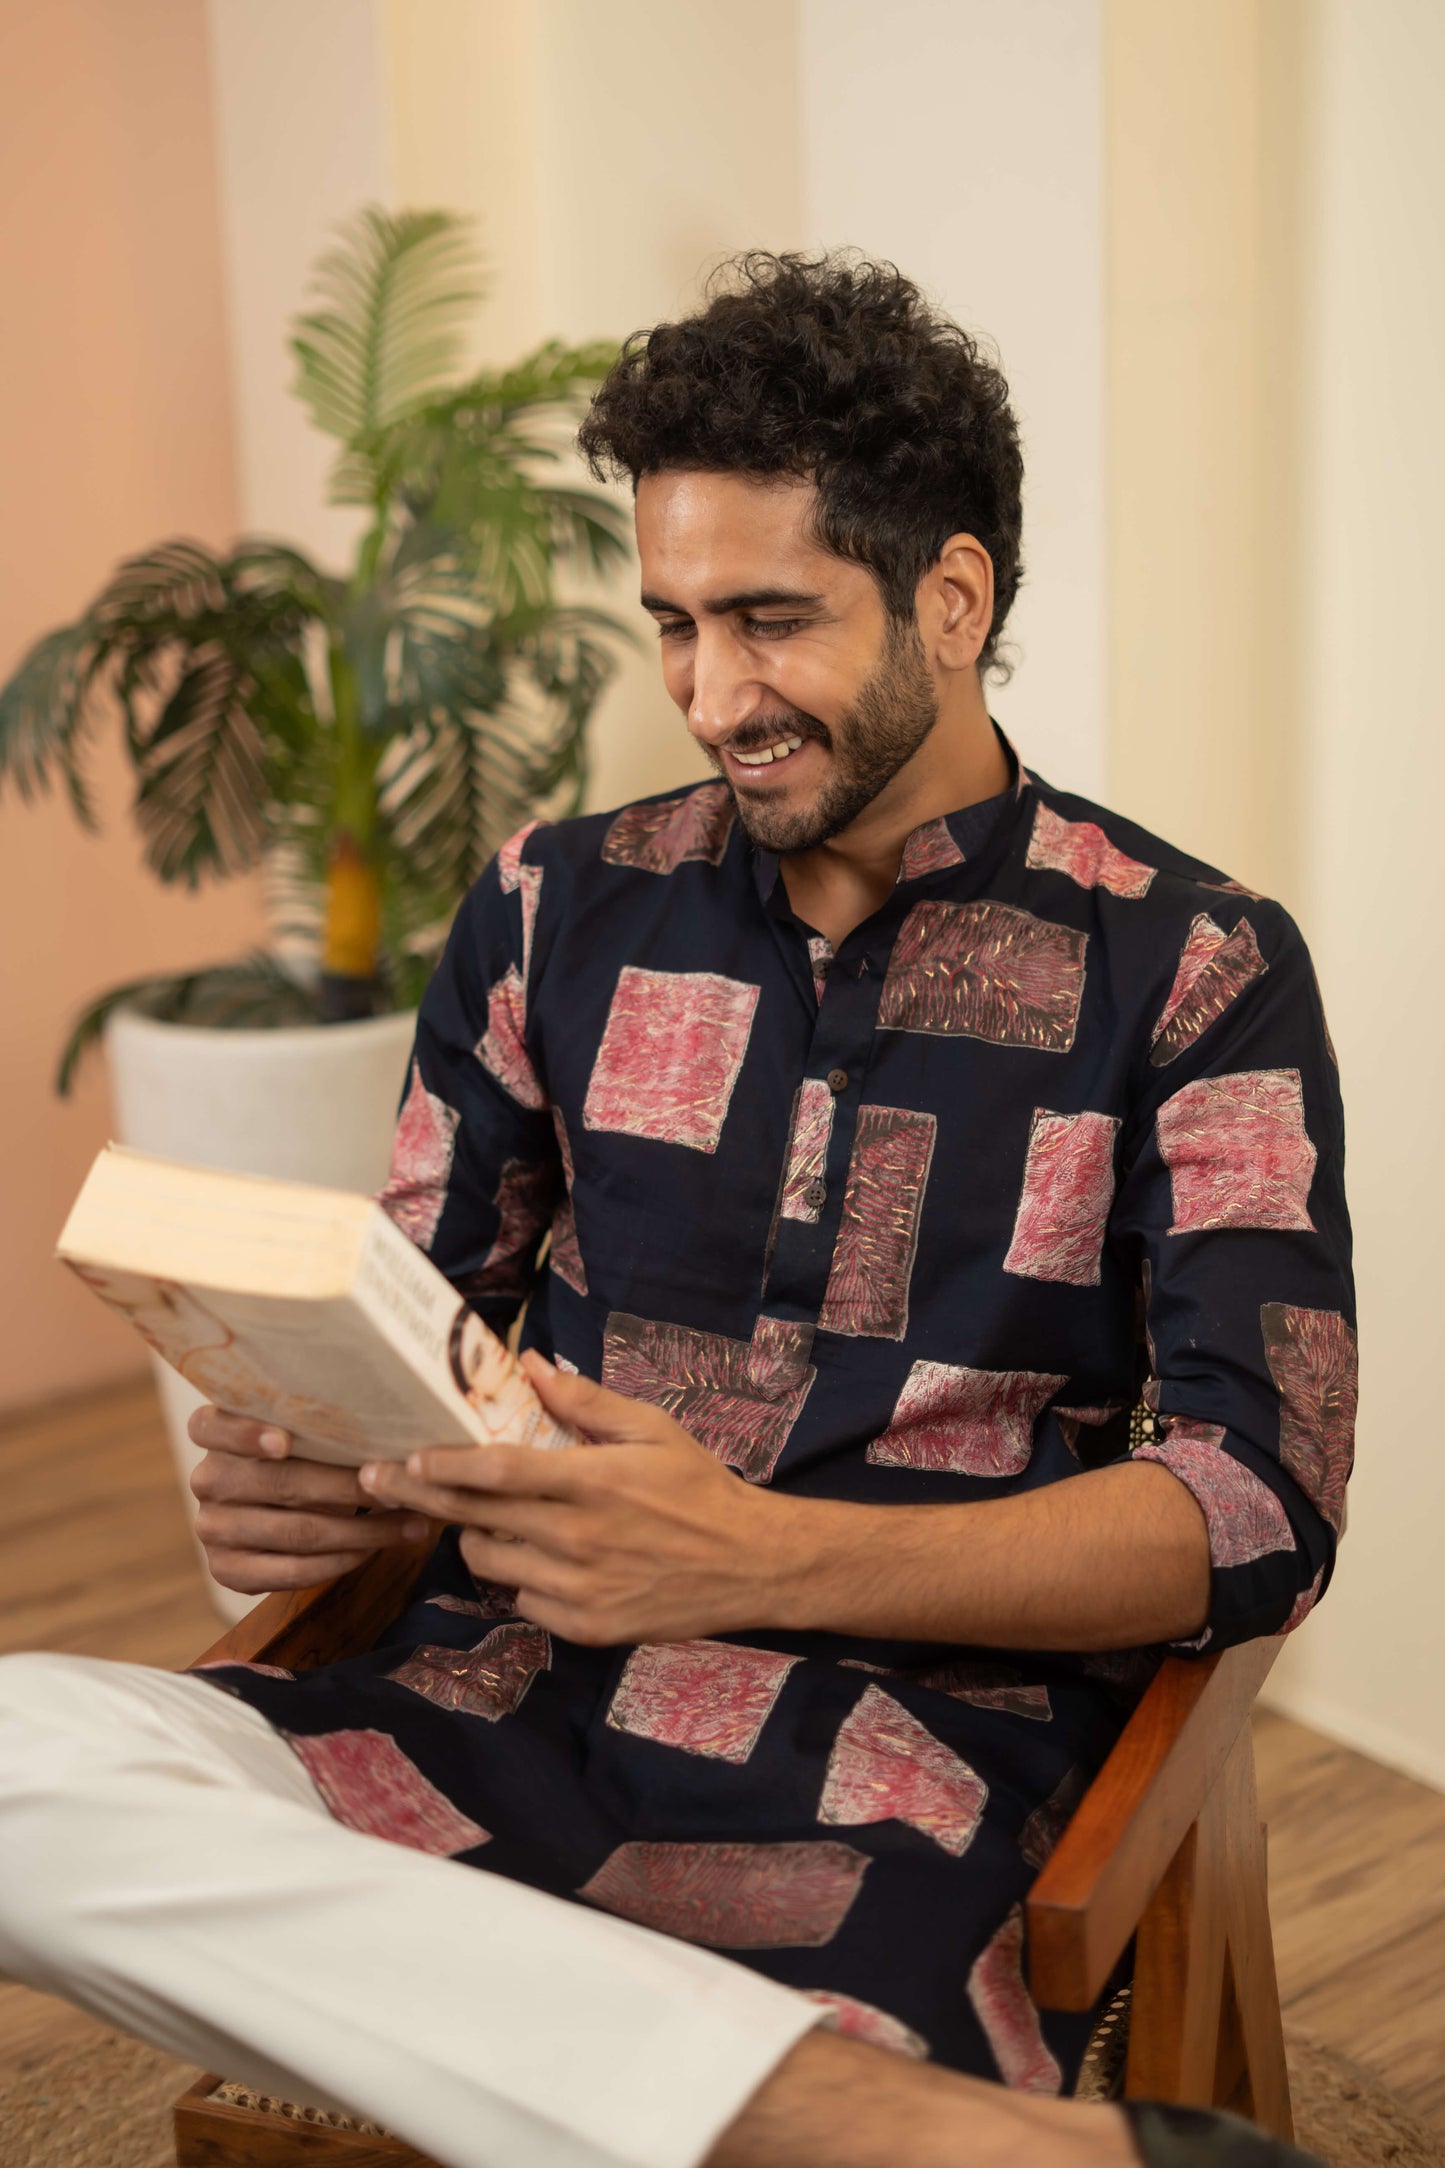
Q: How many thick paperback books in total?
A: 1